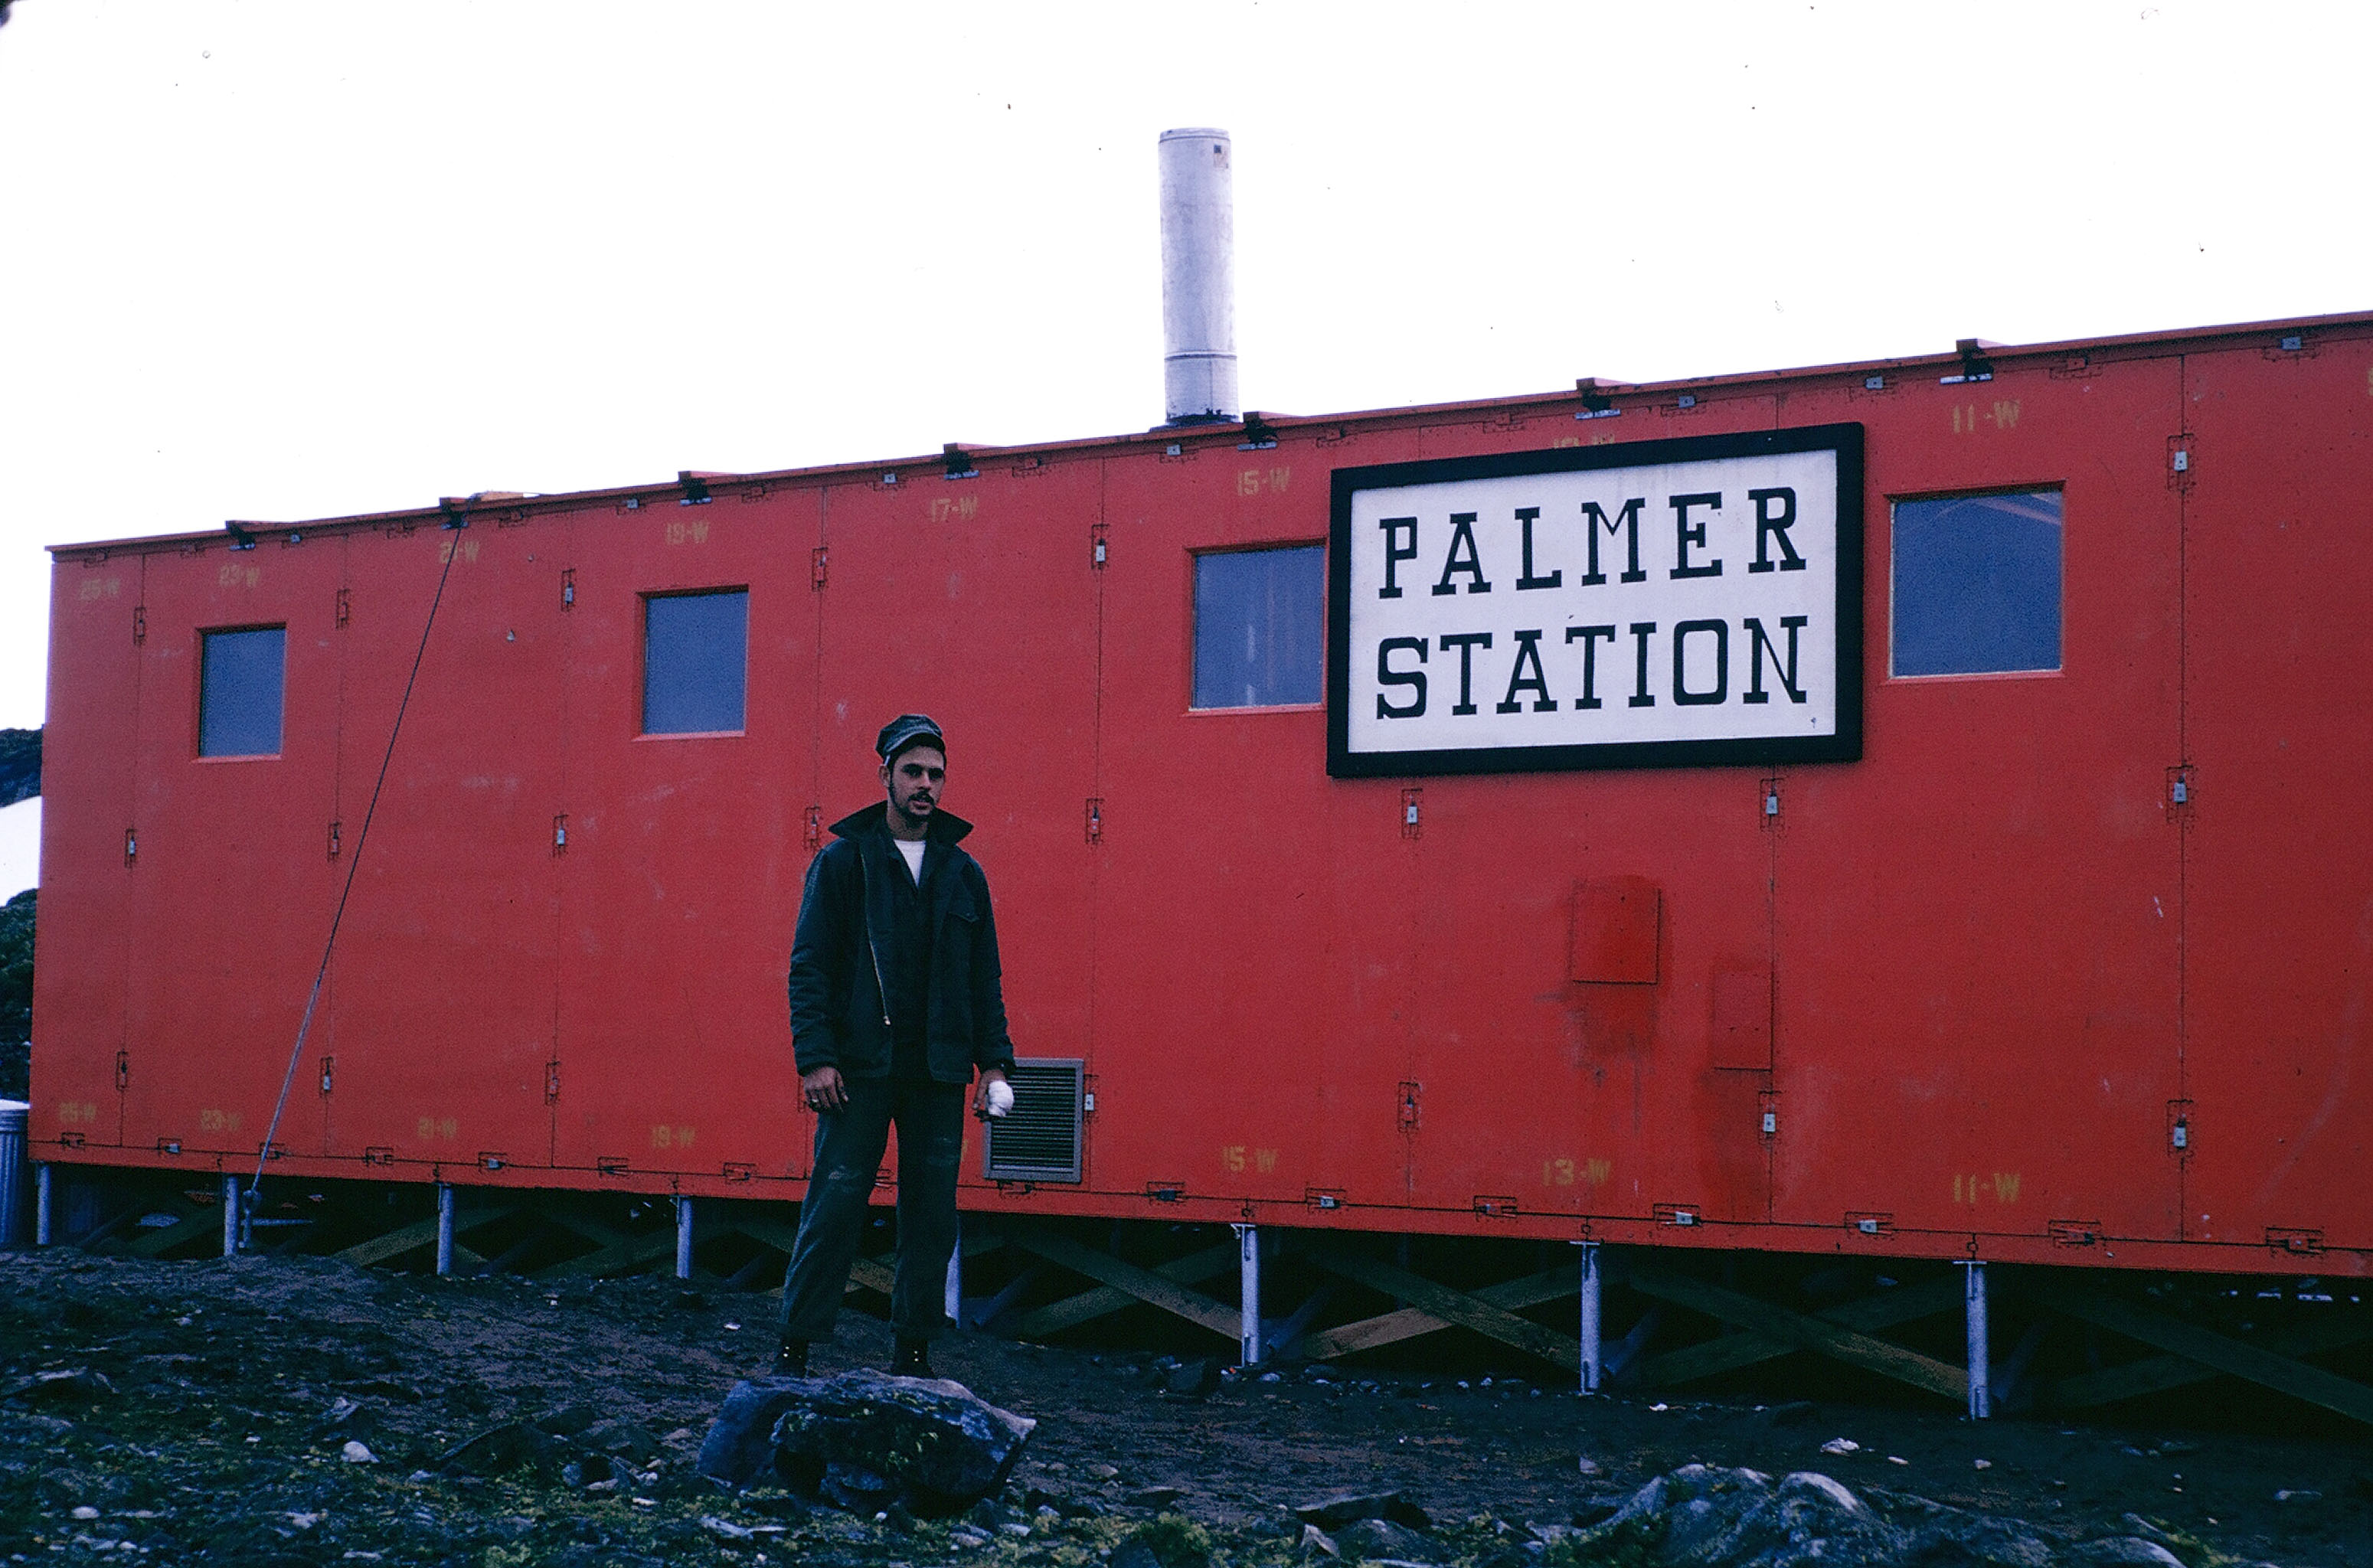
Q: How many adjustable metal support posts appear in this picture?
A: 8